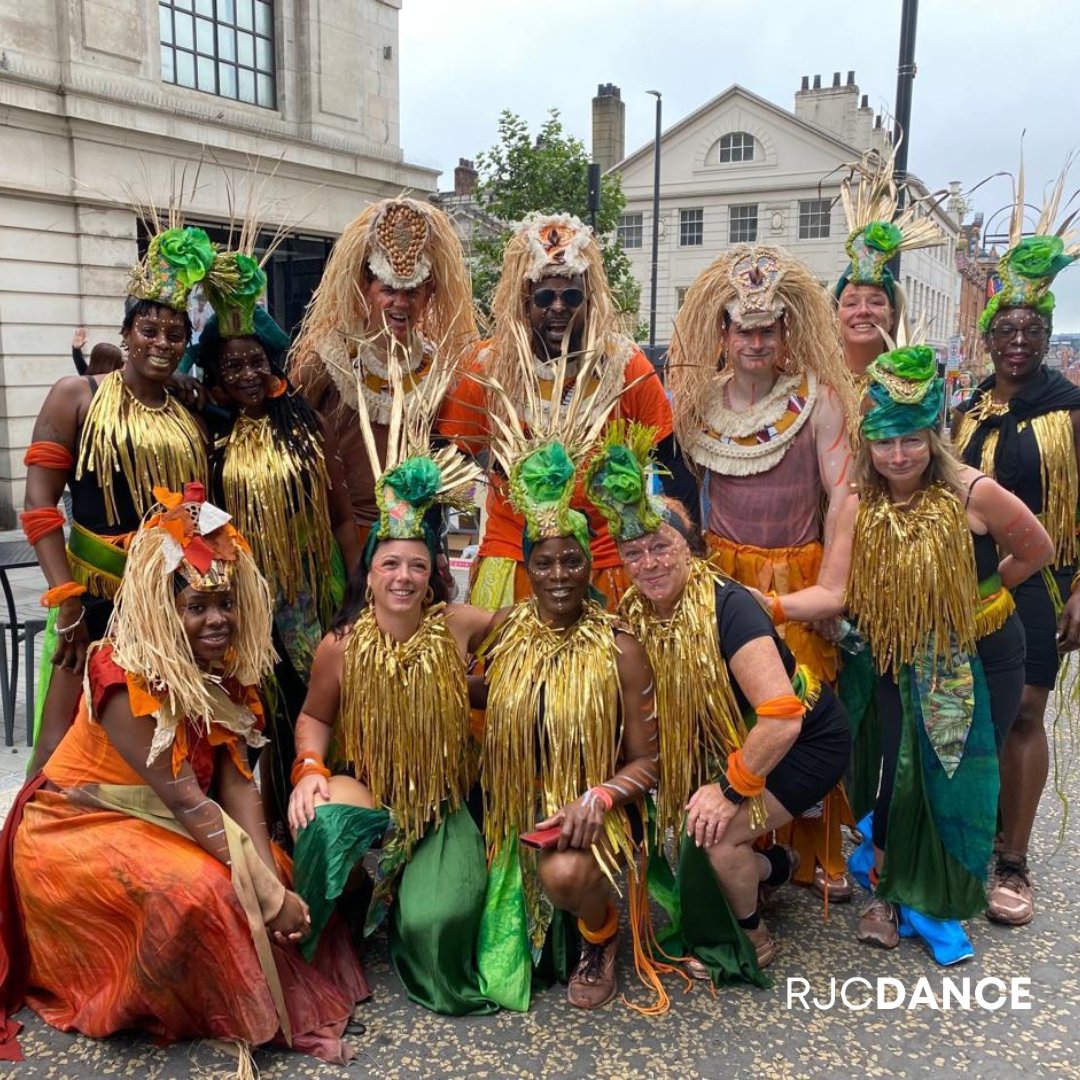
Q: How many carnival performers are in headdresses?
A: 12